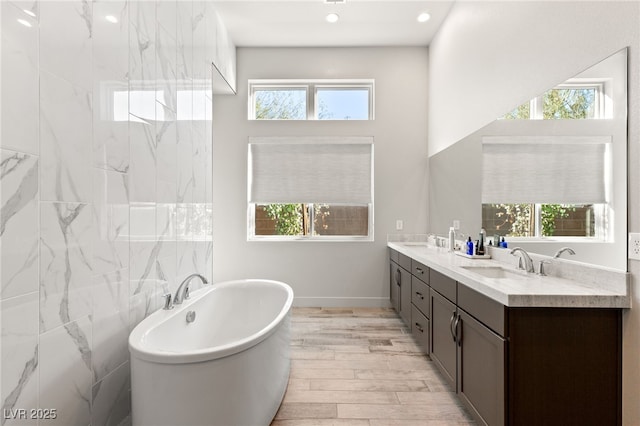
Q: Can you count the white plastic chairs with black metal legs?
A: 0